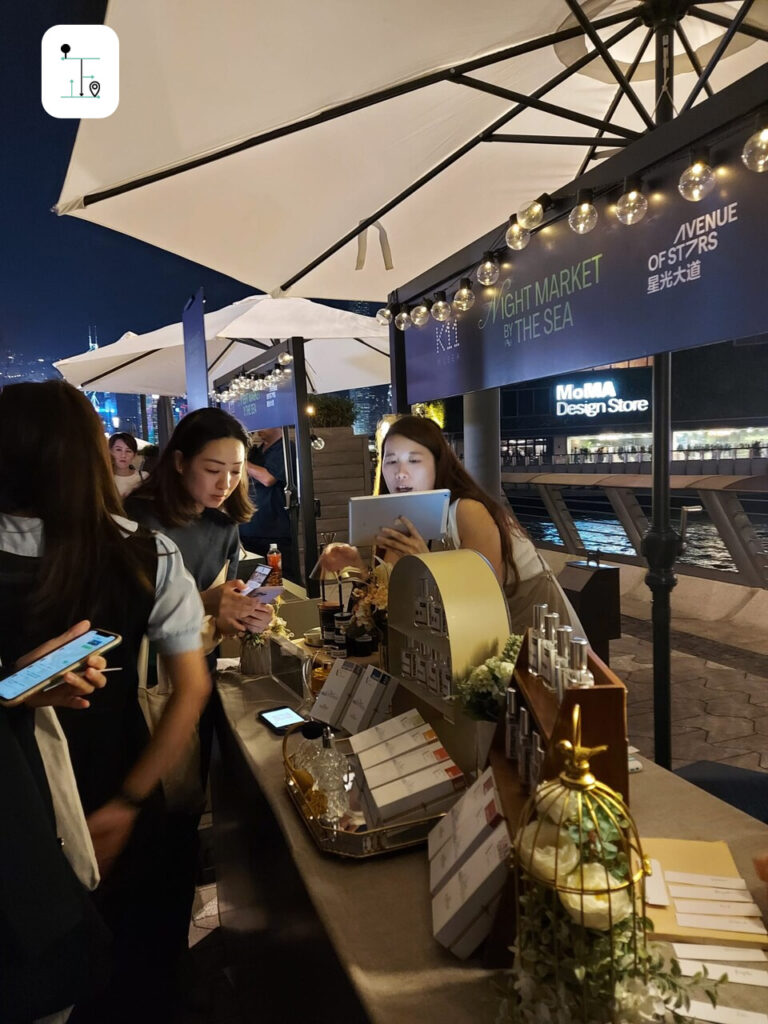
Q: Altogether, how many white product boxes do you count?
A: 9